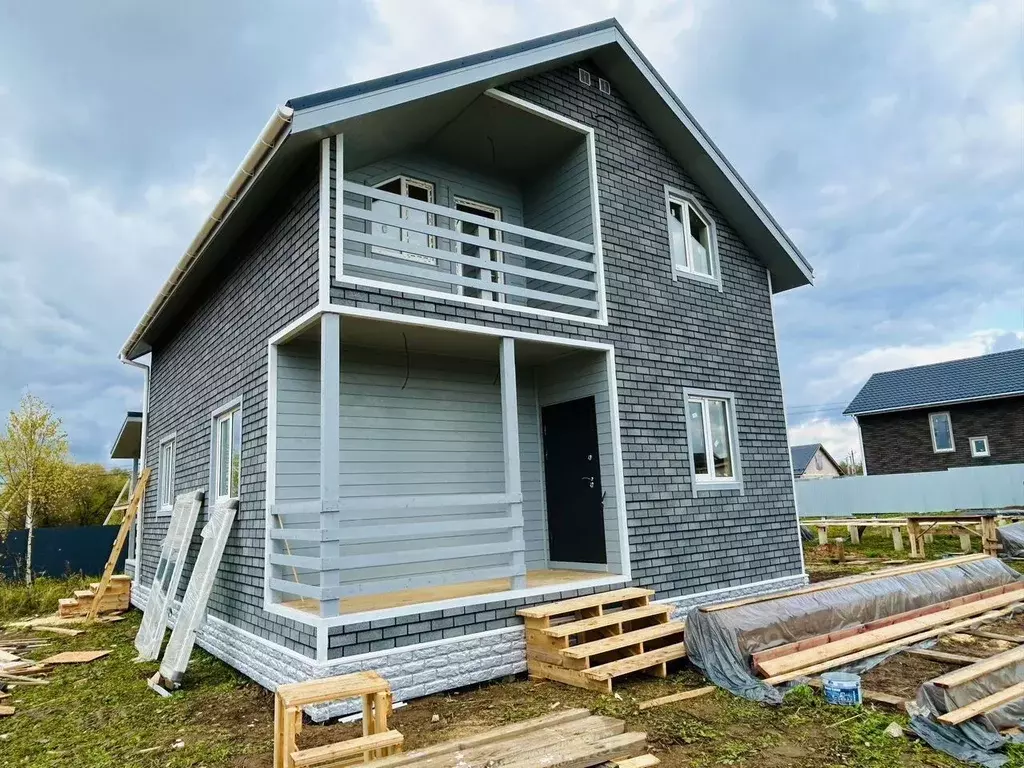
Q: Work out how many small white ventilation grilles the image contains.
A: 2